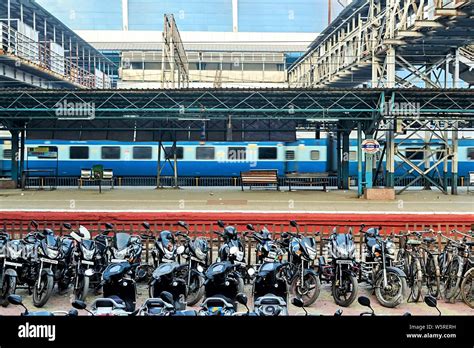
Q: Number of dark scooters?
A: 4